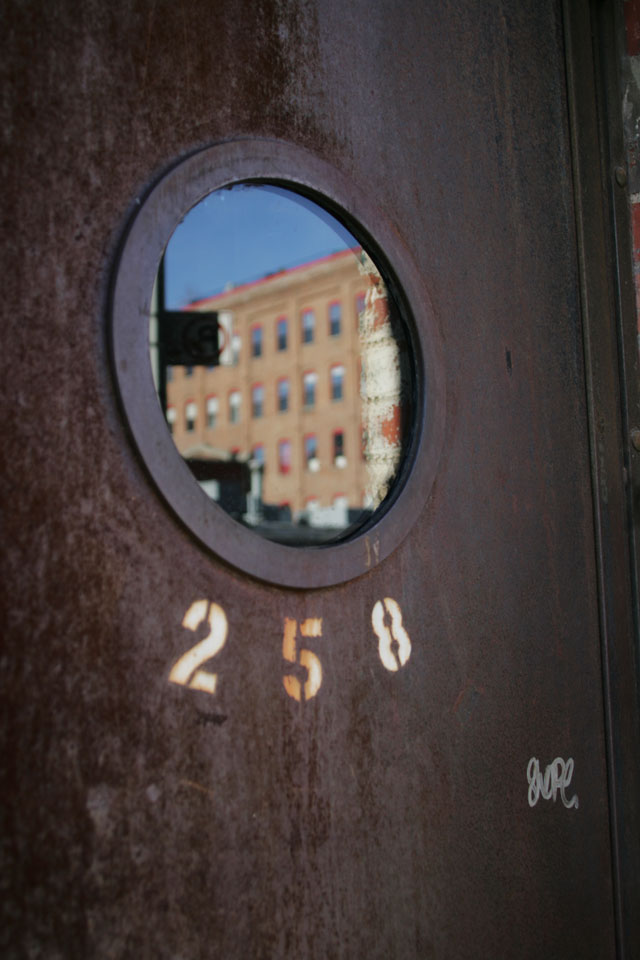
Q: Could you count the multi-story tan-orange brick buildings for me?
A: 1